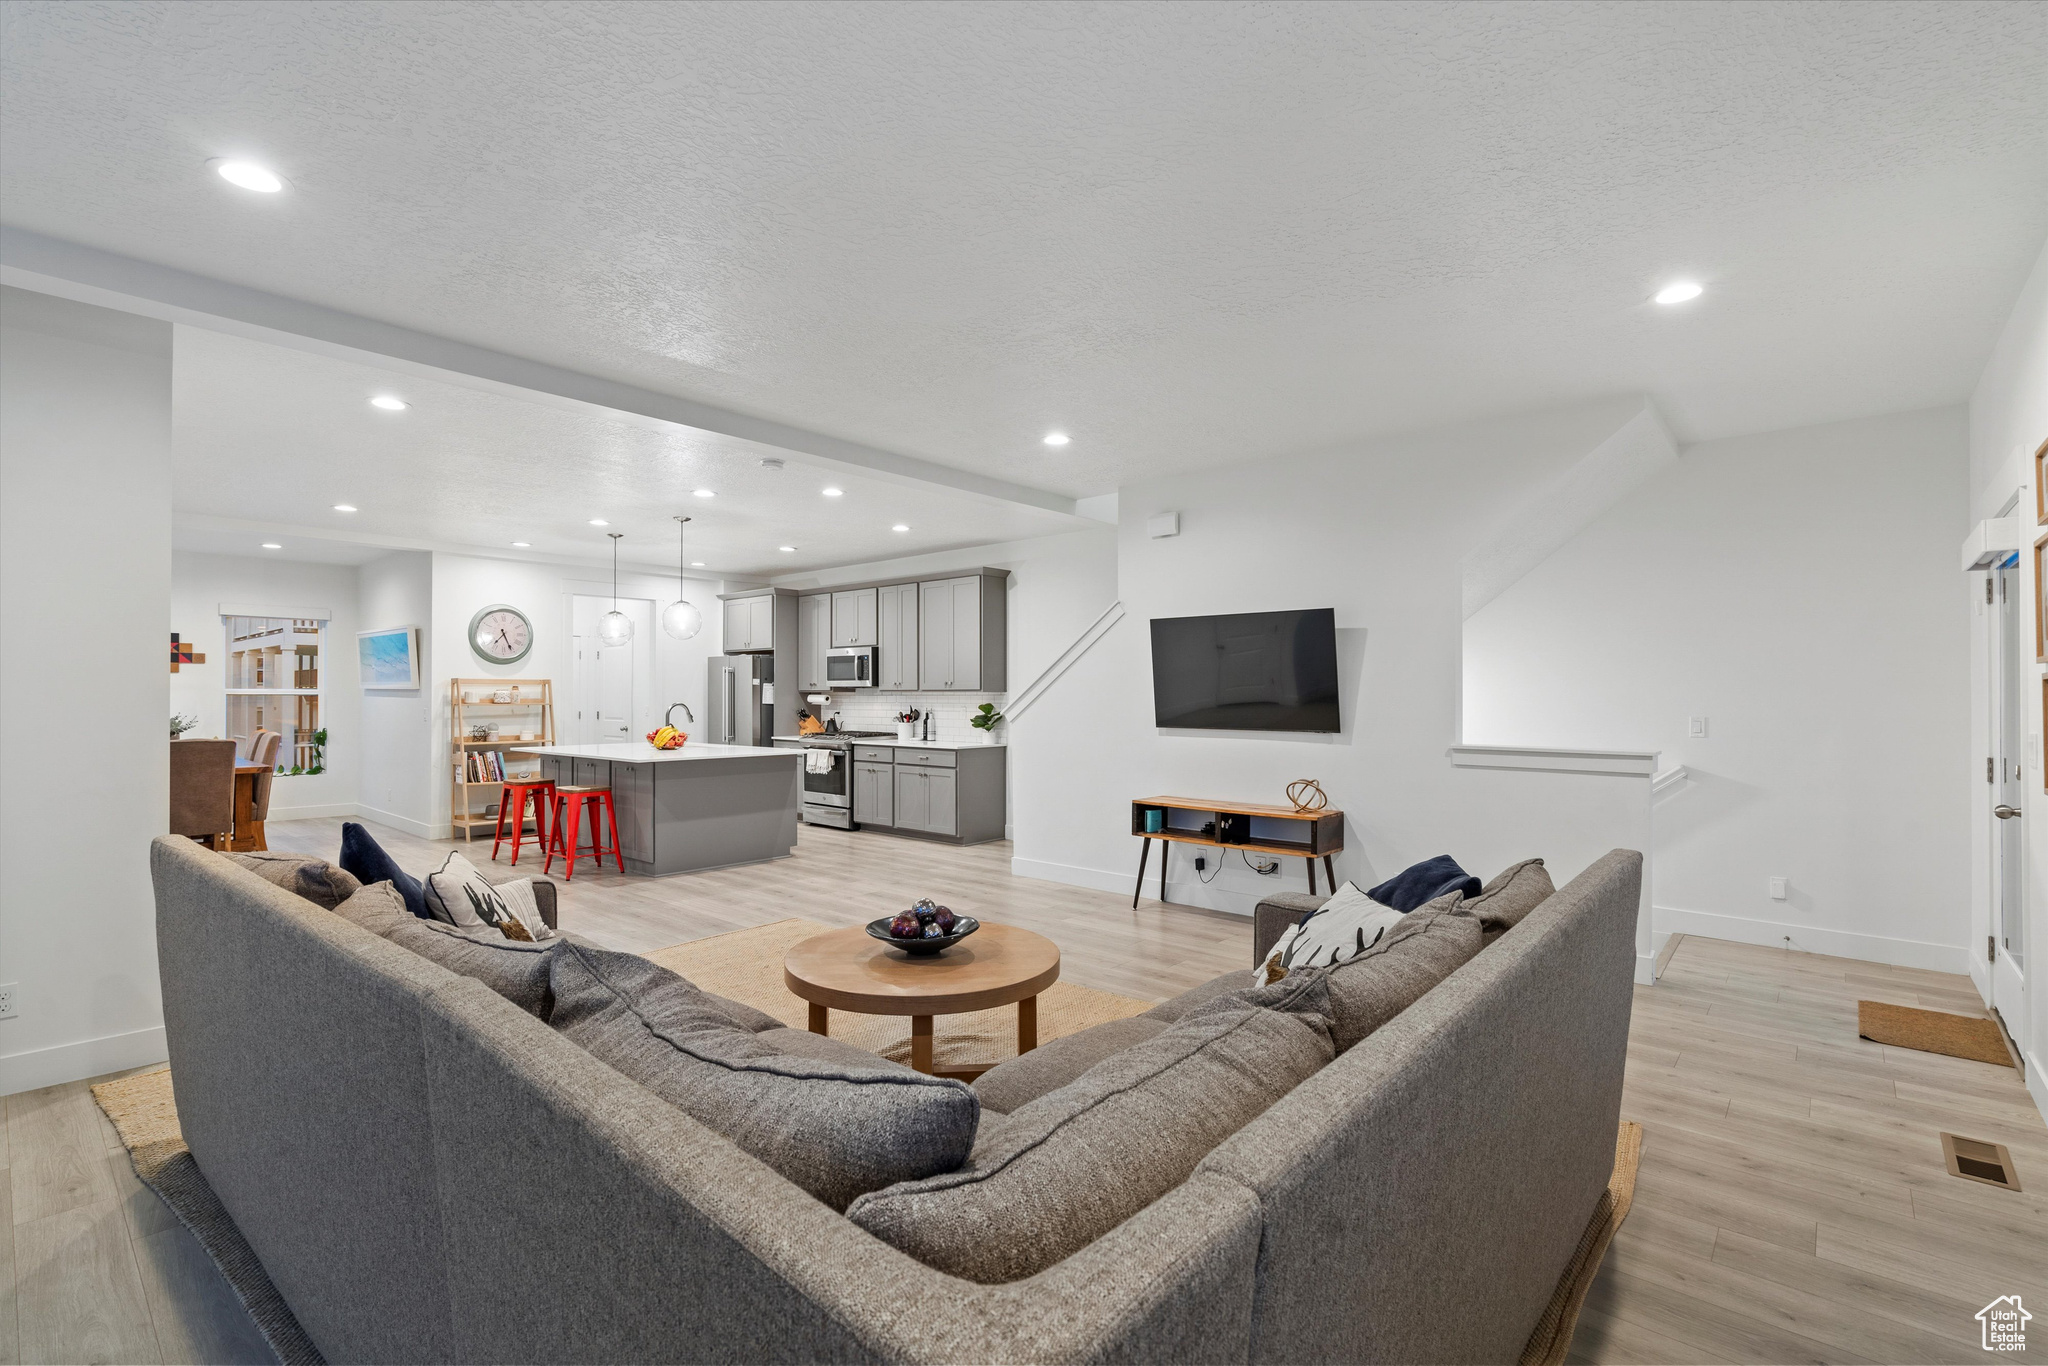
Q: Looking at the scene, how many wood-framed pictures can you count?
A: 3